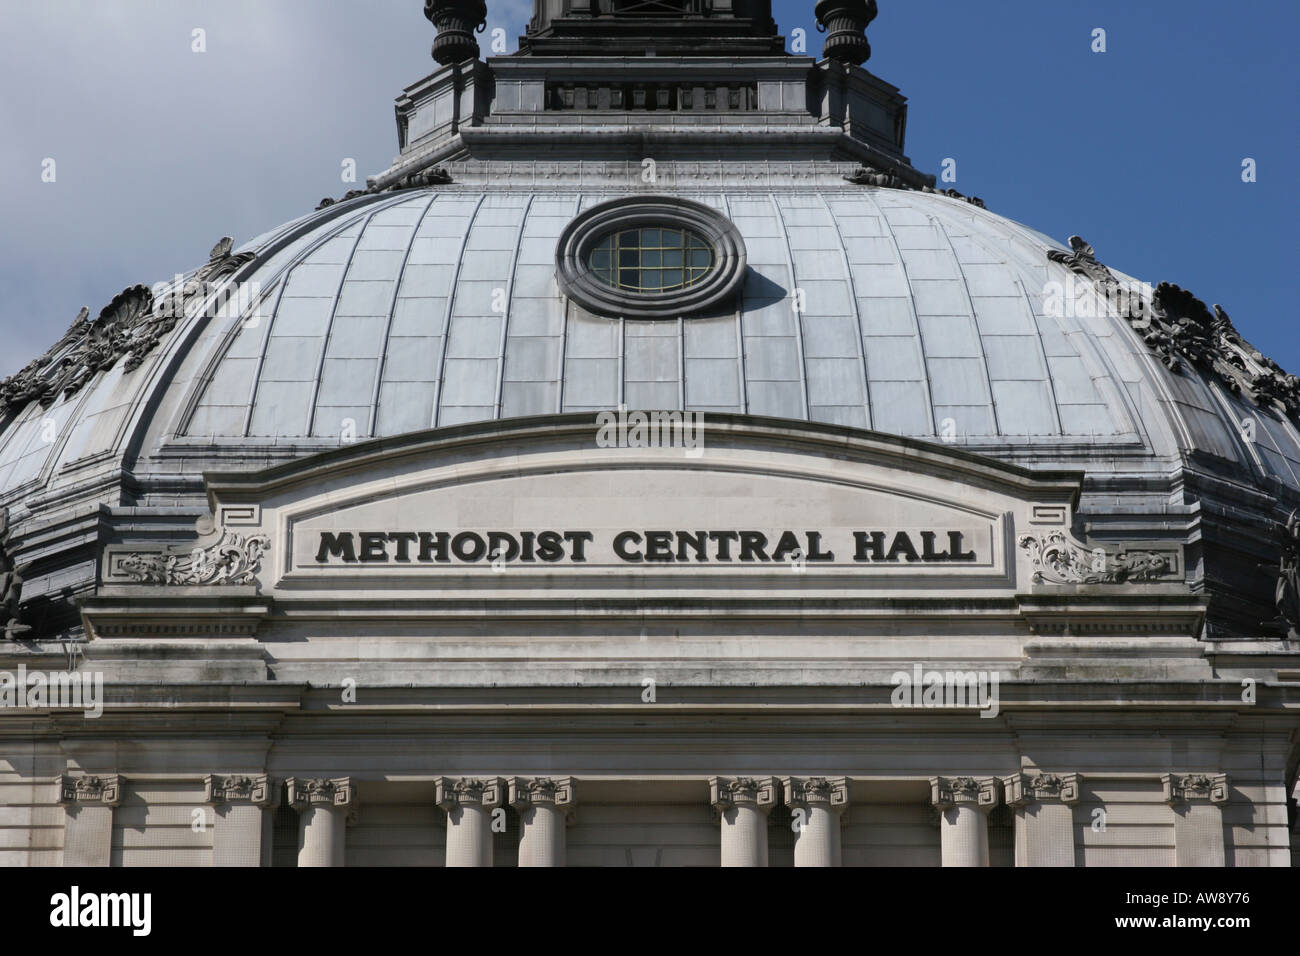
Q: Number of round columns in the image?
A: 6